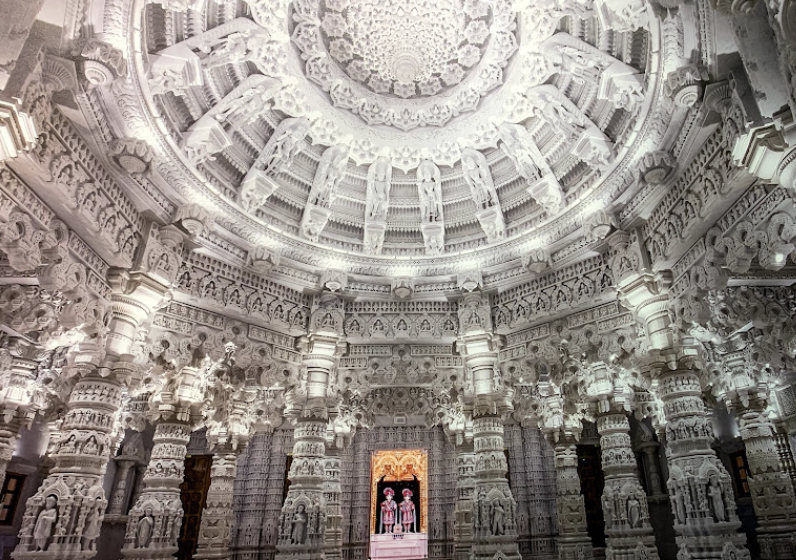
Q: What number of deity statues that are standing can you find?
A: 2